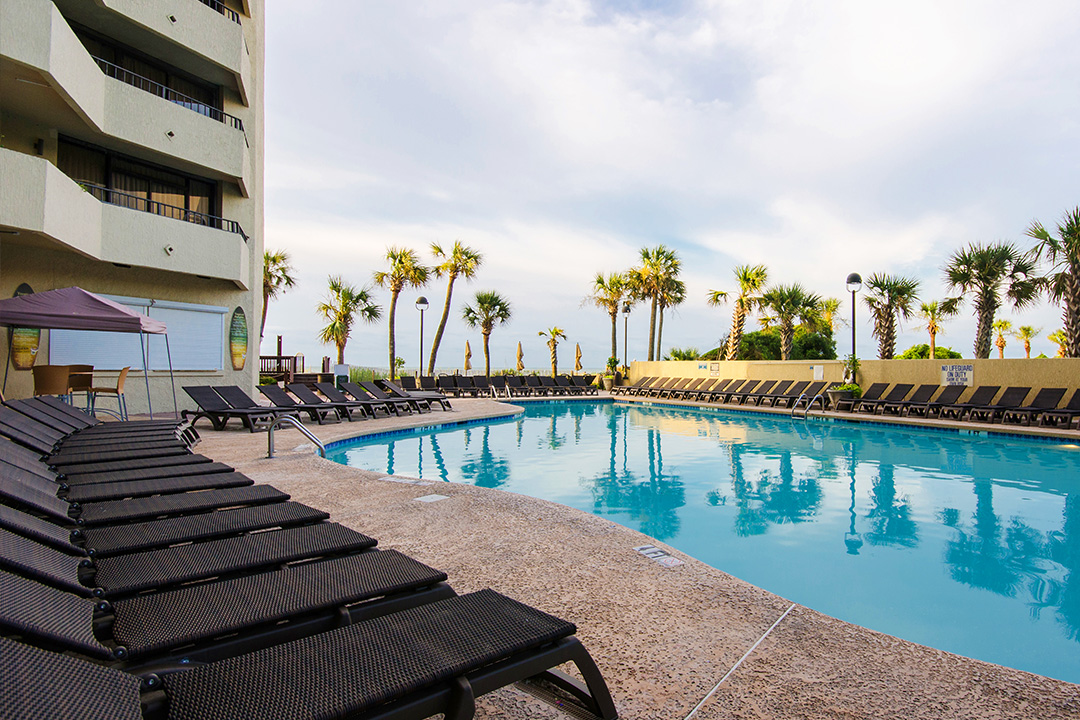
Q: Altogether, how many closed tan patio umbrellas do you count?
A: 3